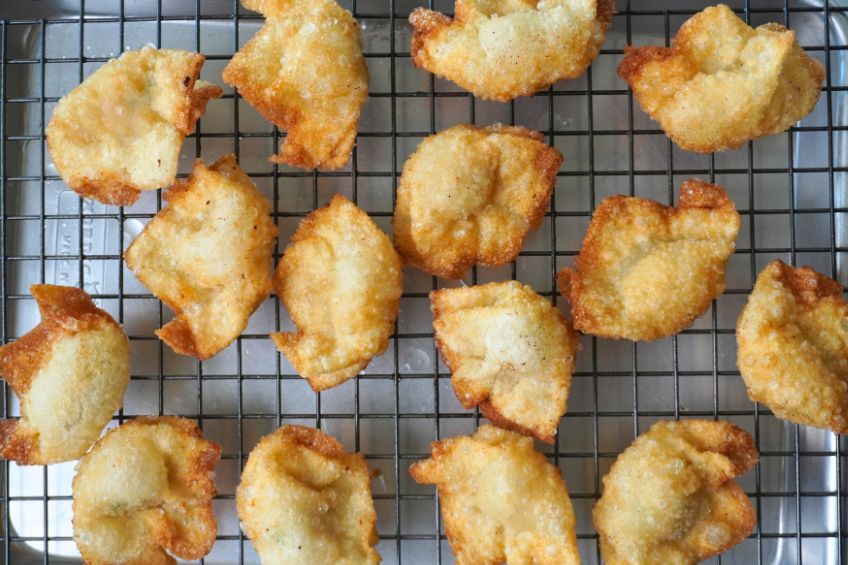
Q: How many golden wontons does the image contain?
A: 15